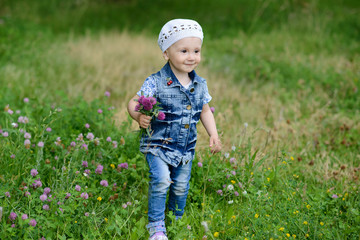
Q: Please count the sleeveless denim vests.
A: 1